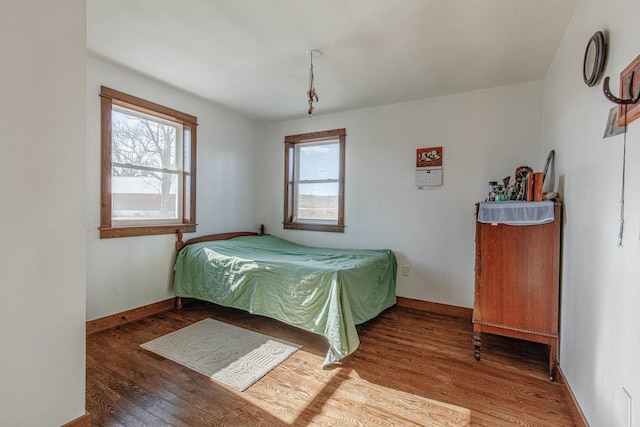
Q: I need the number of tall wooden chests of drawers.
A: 1